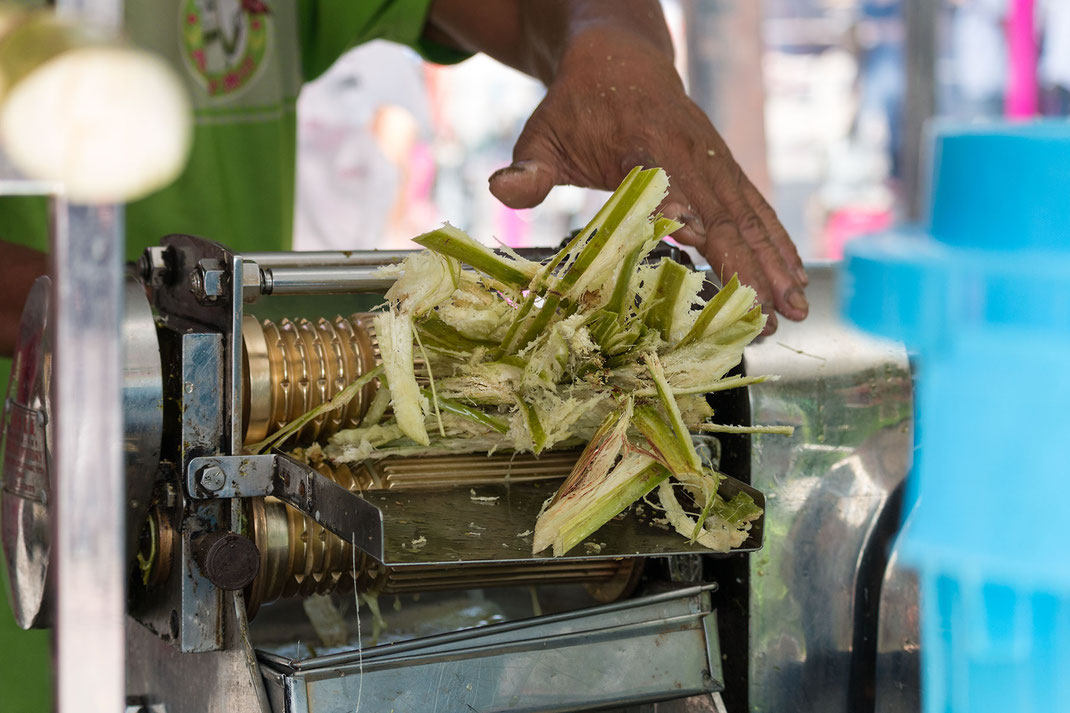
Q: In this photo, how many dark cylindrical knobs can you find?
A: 1